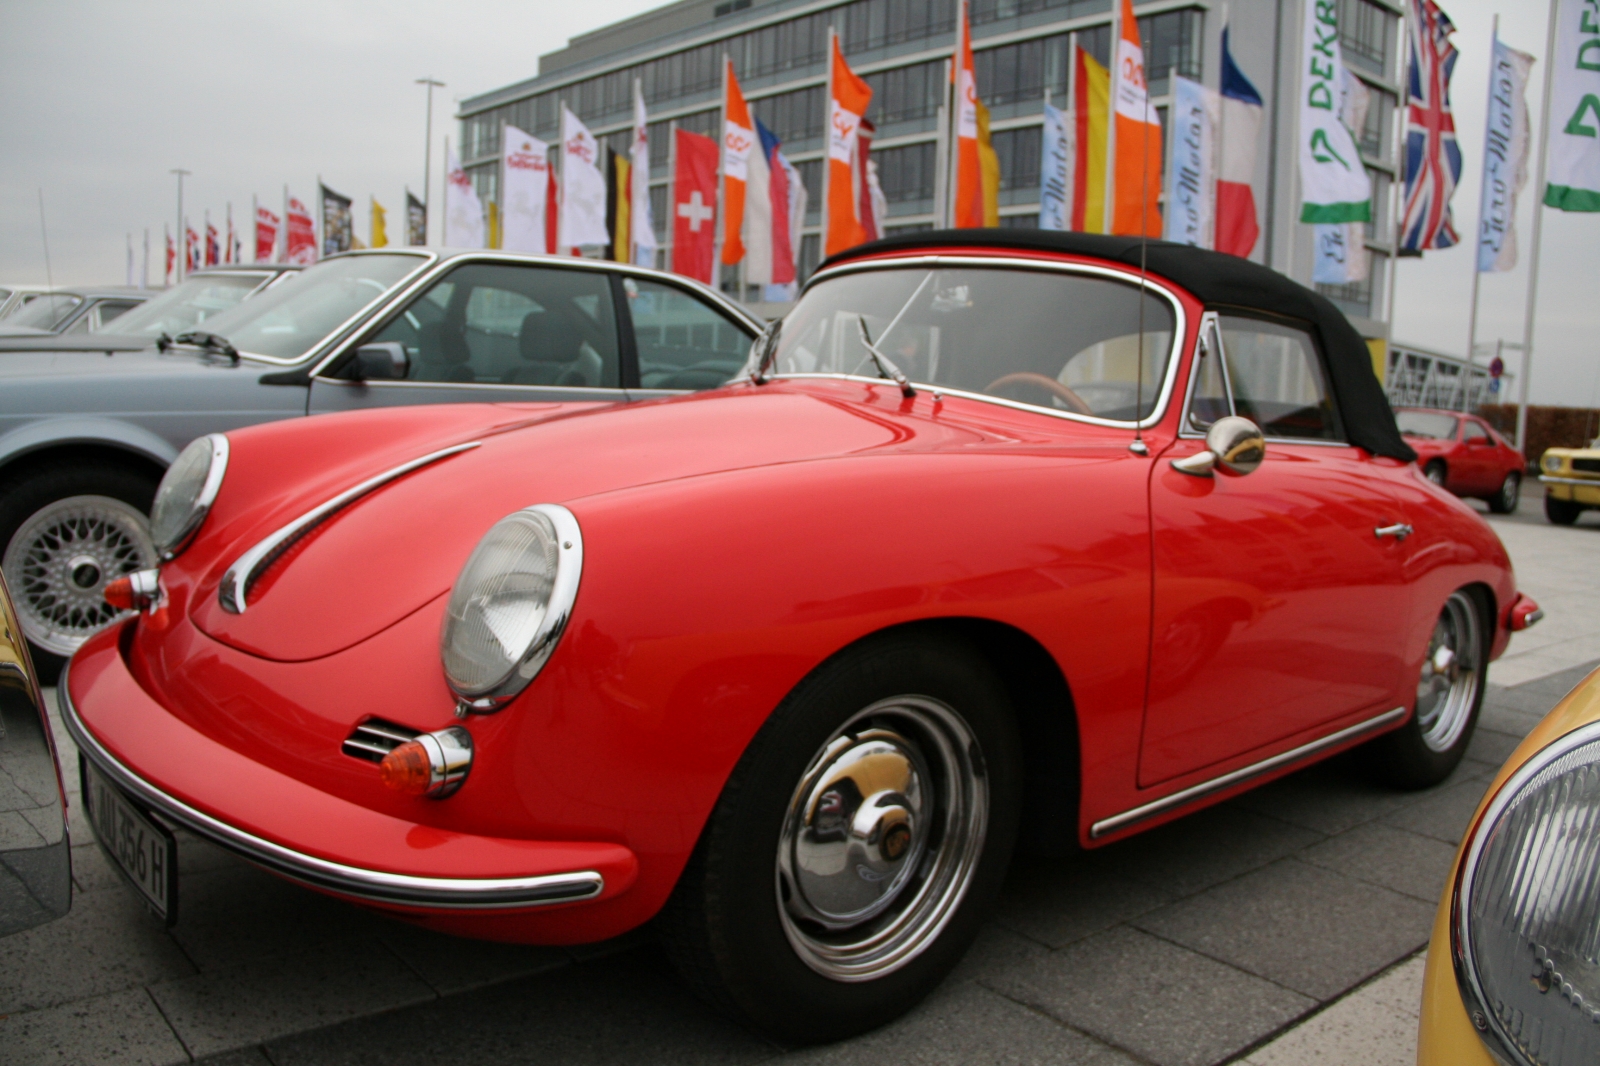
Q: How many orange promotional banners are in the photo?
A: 4